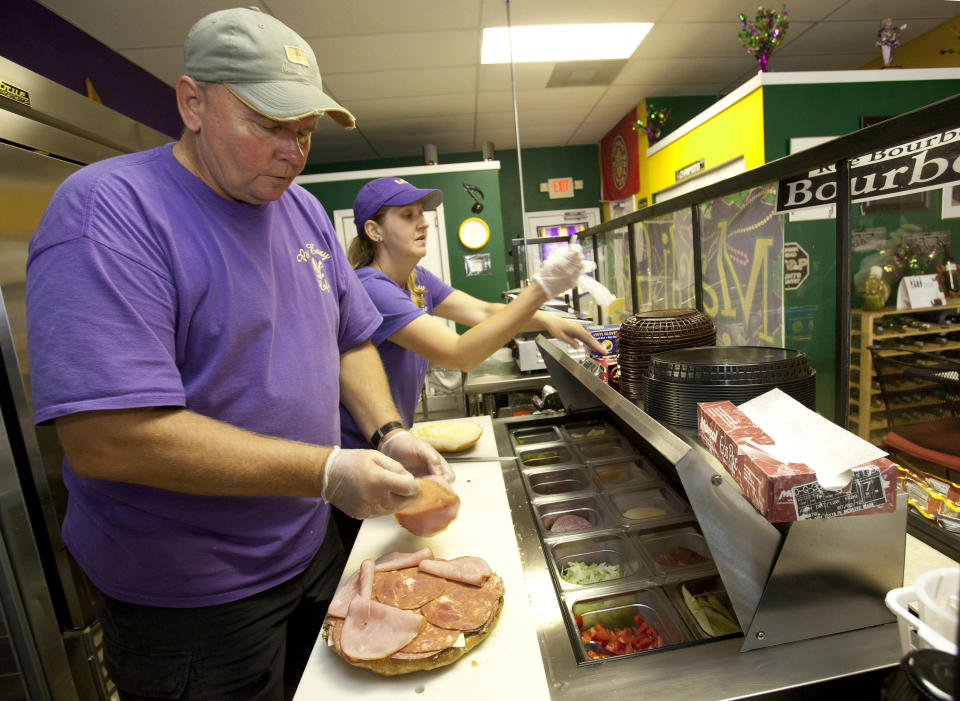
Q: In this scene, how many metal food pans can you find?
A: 12